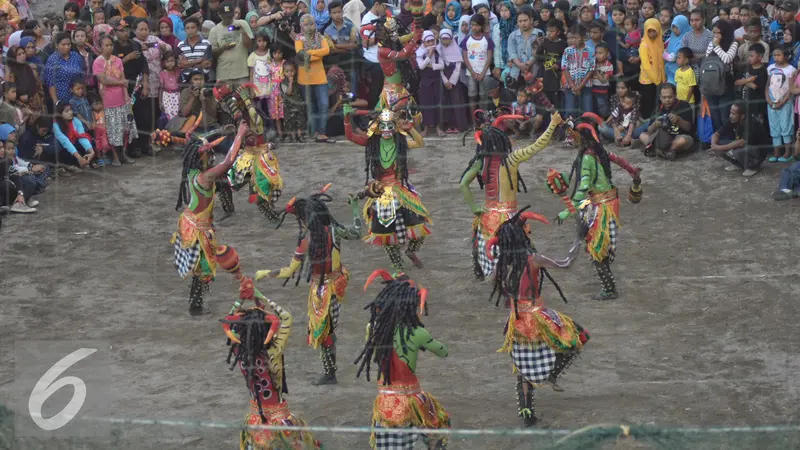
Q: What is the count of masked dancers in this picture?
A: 10